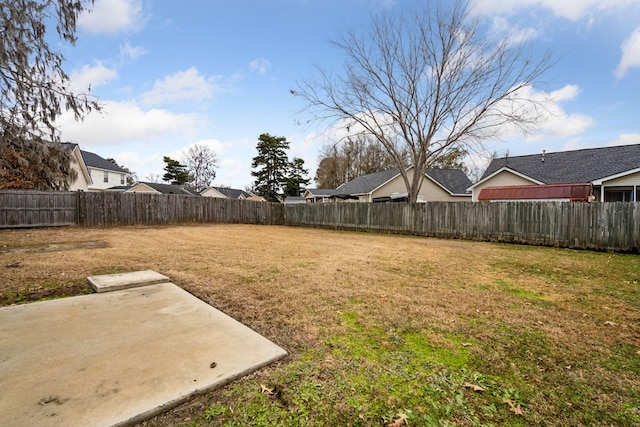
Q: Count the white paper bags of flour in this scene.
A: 0